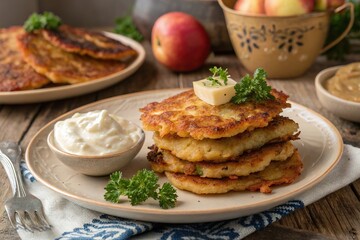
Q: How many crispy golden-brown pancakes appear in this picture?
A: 7